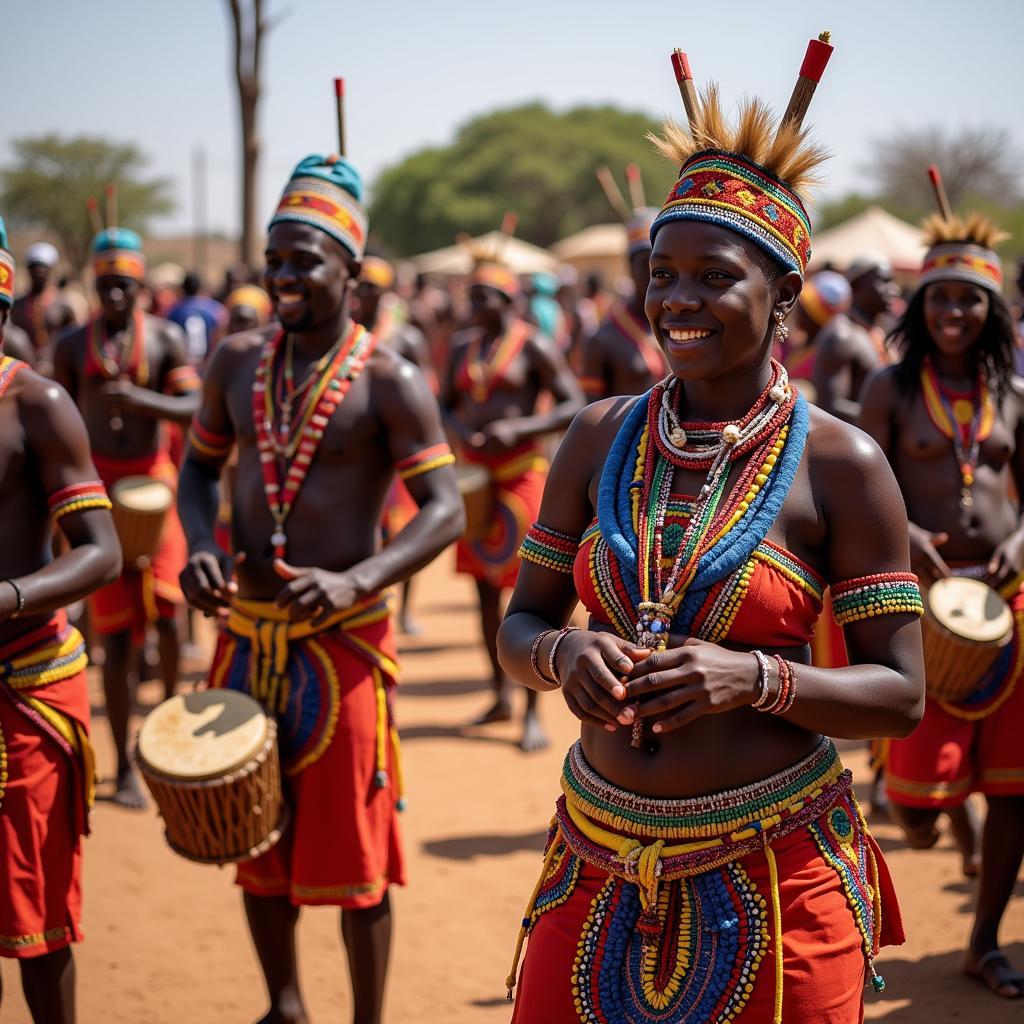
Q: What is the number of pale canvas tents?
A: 3